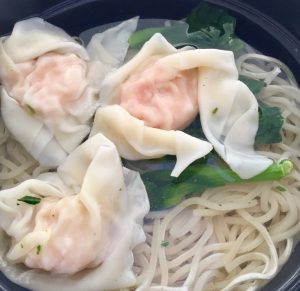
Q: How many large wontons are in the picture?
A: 3